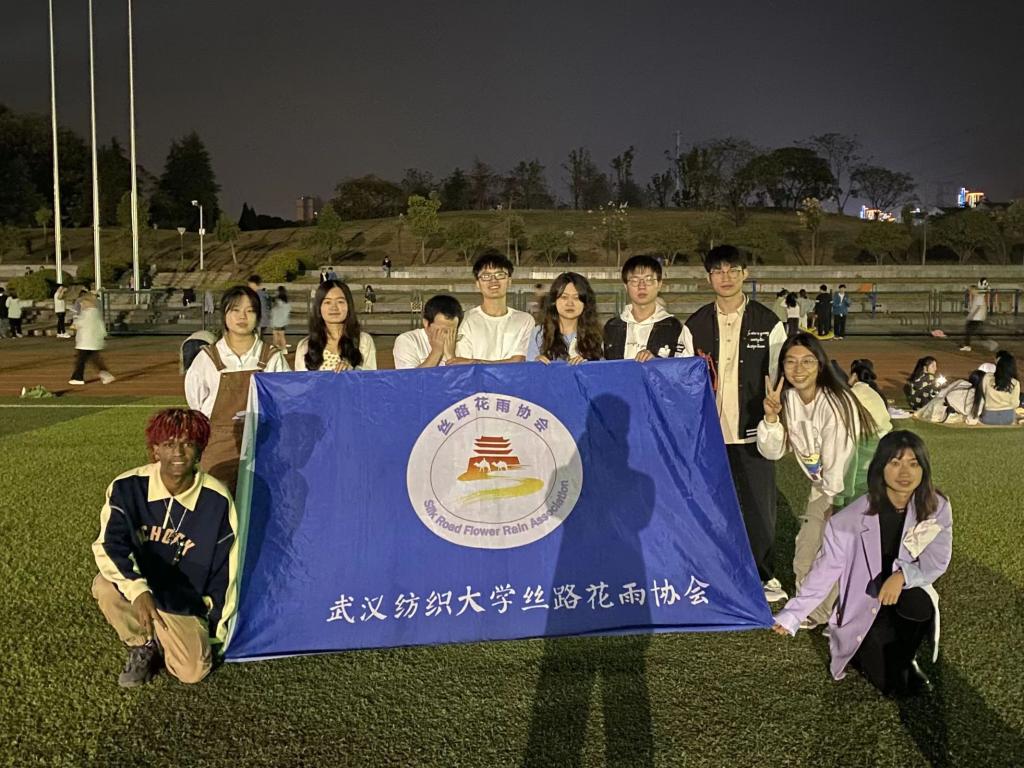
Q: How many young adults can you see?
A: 10